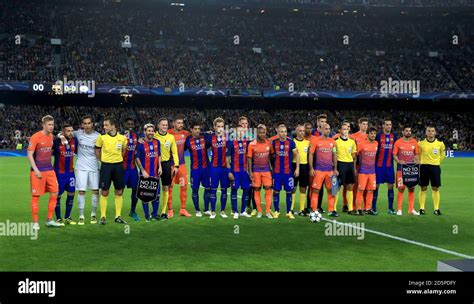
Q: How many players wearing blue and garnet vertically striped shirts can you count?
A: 9